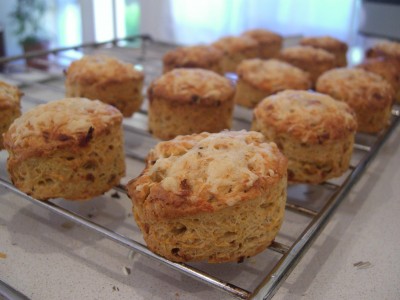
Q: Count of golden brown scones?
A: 15